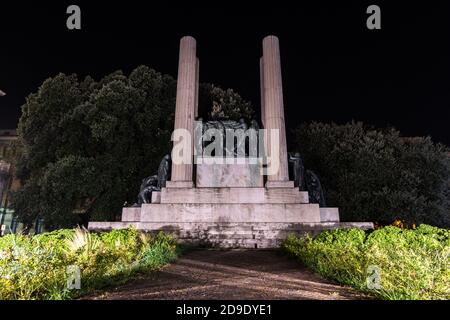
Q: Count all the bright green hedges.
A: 2